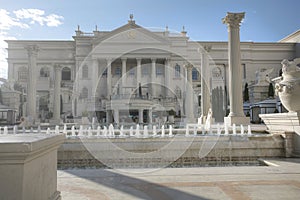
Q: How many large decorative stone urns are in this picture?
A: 1